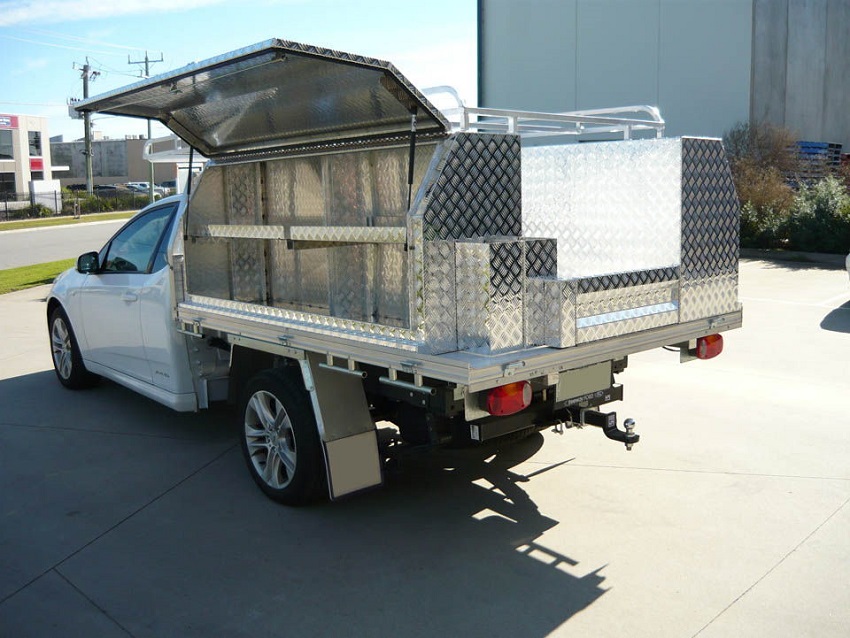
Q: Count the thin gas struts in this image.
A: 2